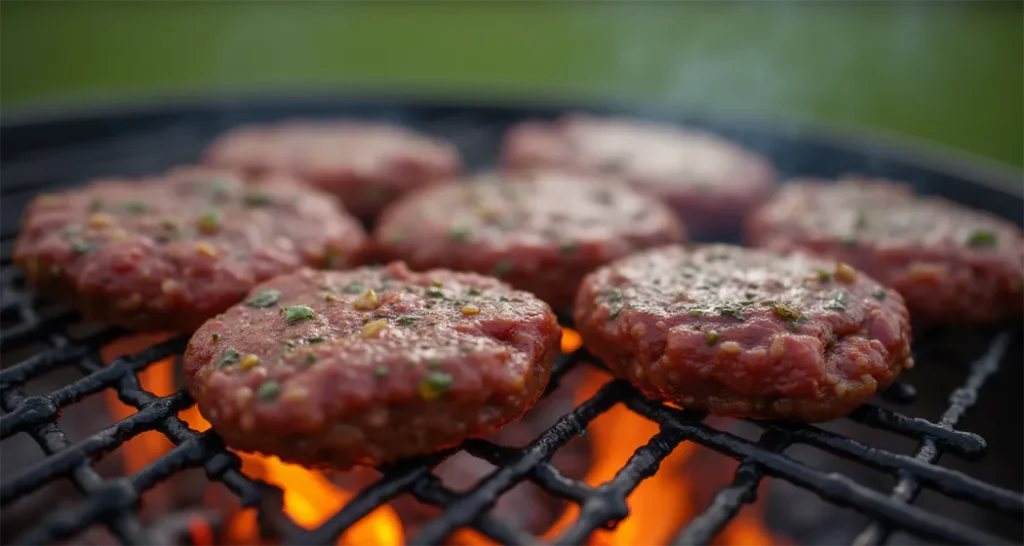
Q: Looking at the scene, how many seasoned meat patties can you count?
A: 7